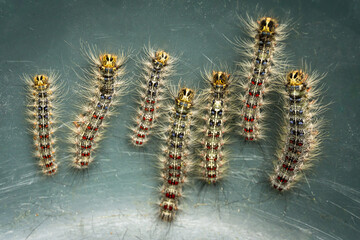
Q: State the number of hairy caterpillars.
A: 7